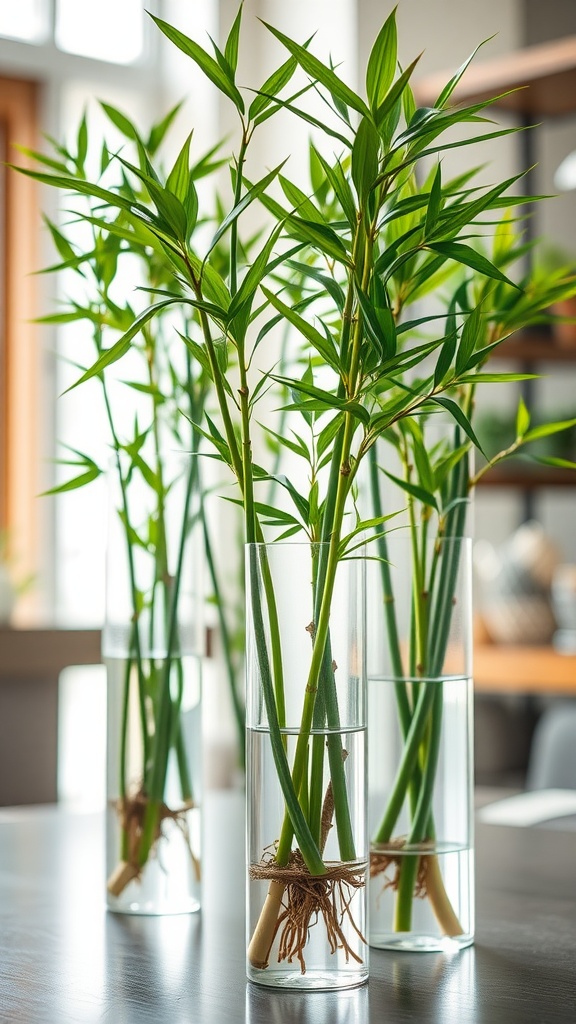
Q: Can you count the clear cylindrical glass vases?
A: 3